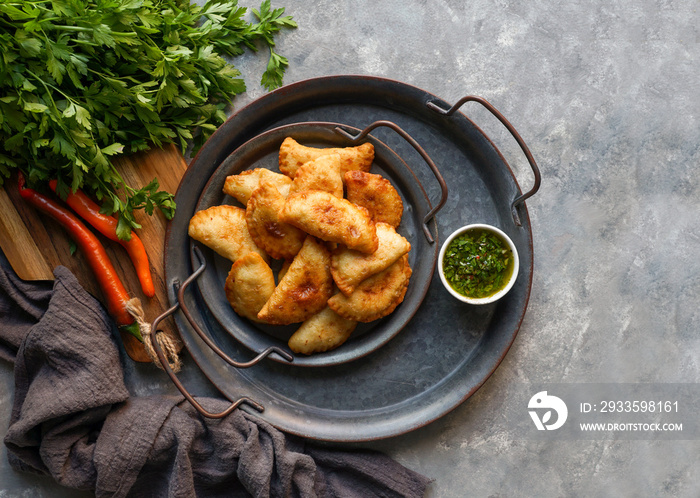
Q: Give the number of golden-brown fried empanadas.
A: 12